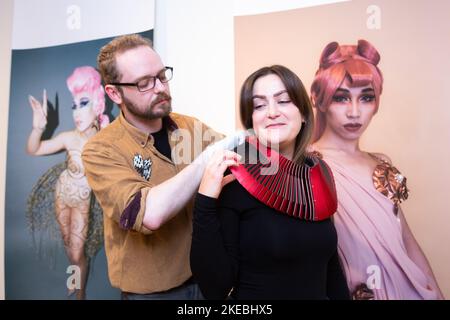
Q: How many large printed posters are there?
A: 2